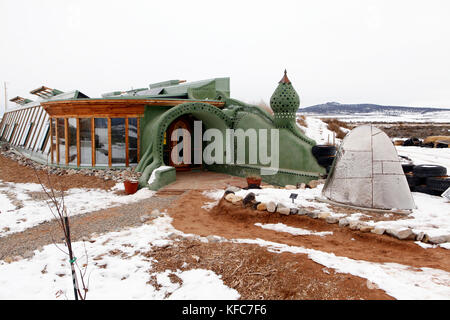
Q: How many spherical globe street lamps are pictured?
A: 0